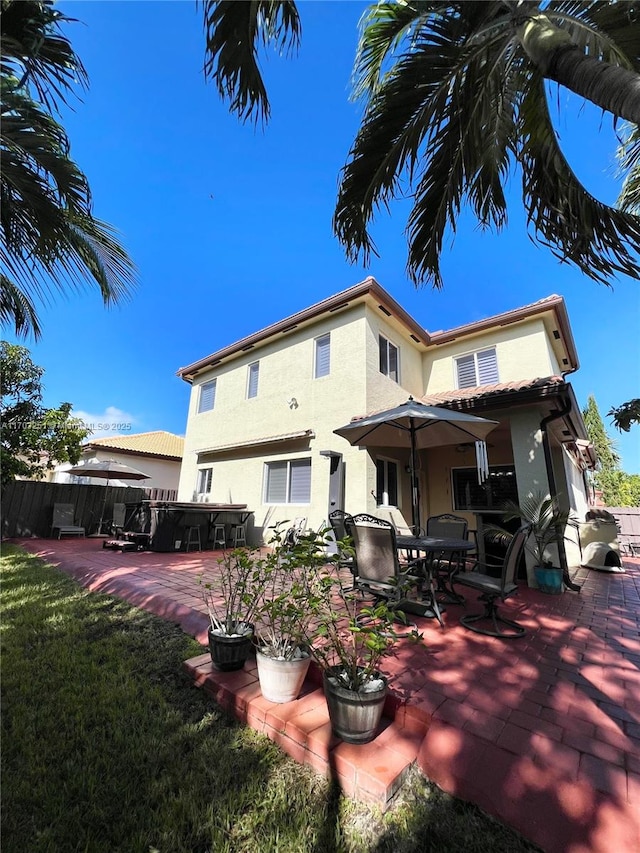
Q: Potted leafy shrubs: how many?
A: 3